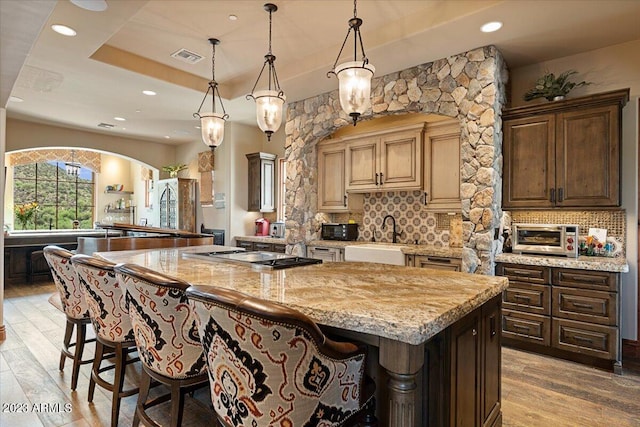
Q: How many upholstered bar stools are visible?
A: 4